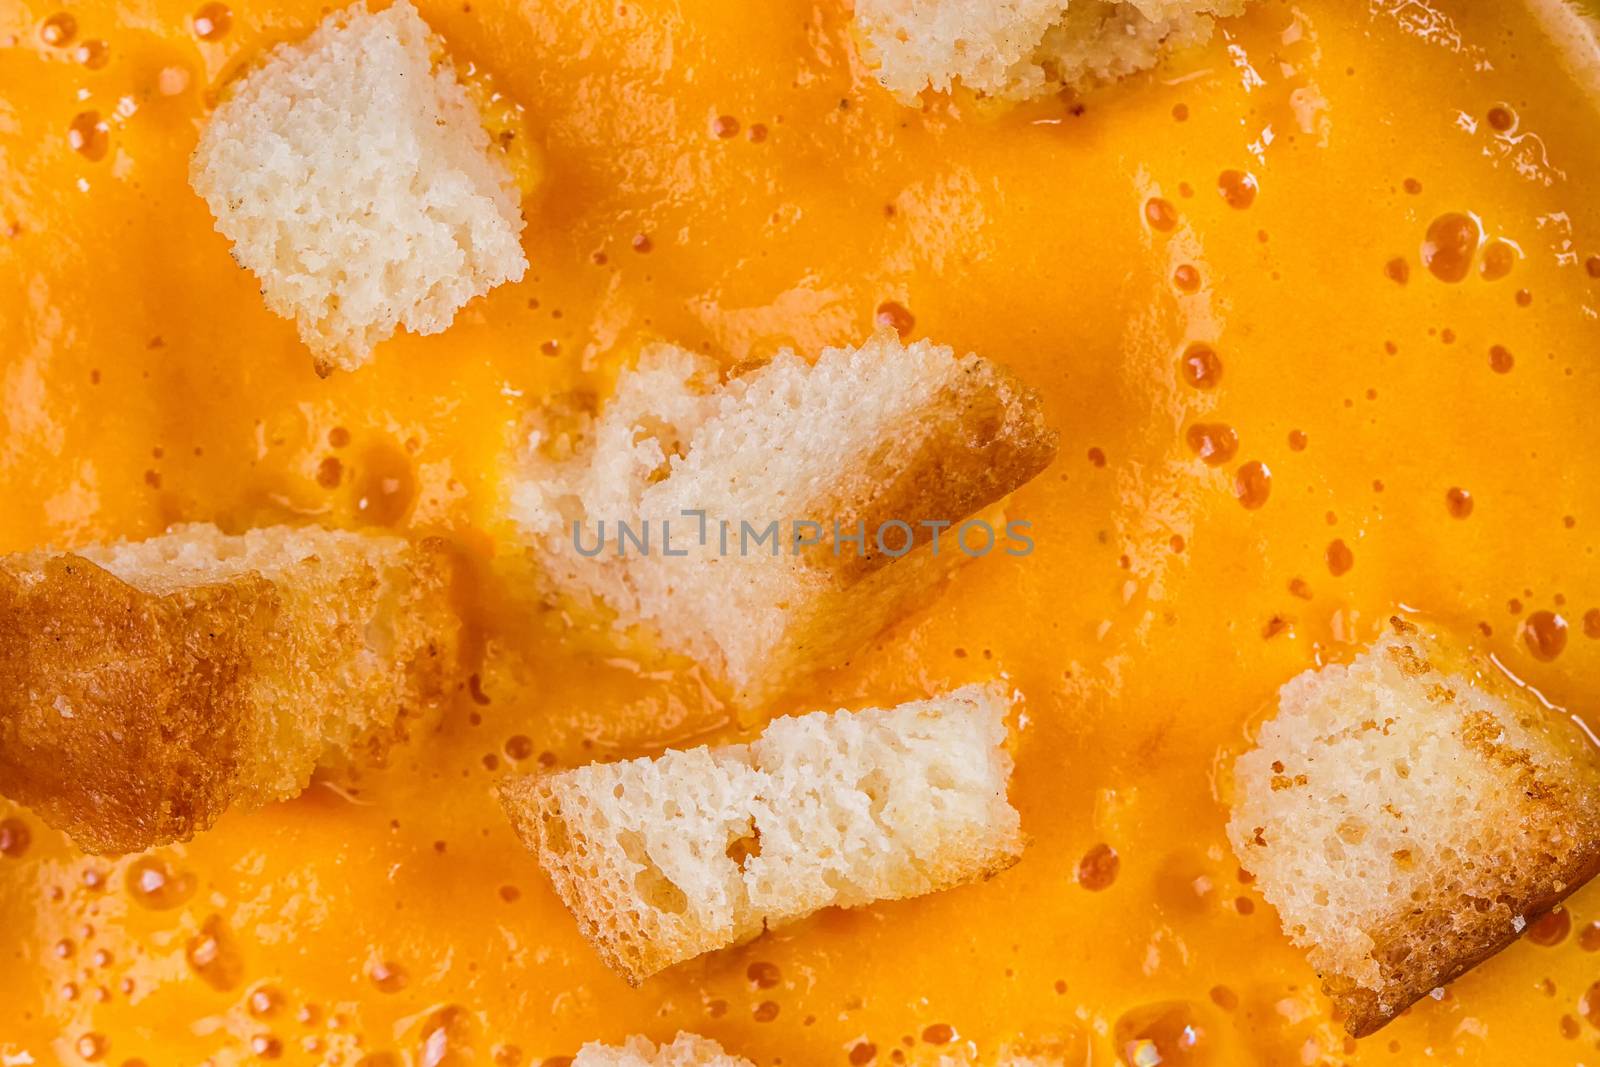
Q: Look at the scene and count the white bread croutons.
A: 7